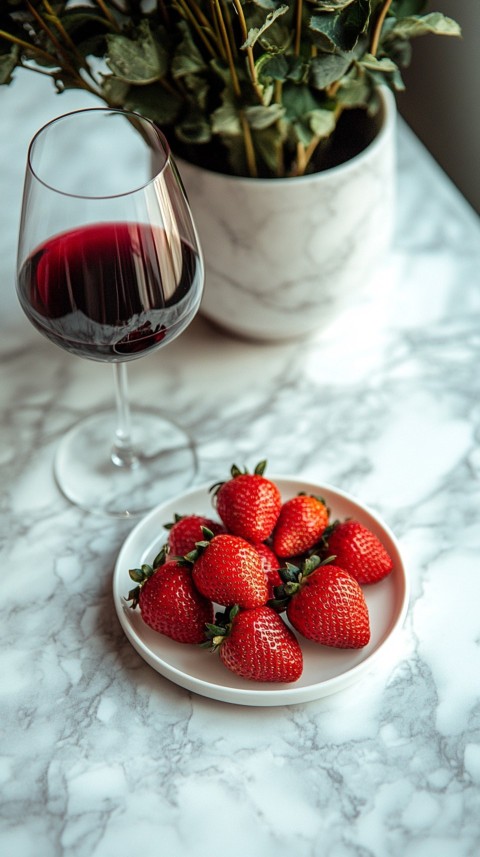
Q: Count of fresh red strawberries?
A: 9